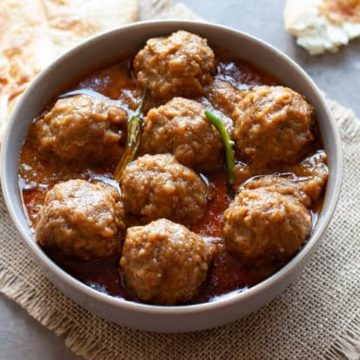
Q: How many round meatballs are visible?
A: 8